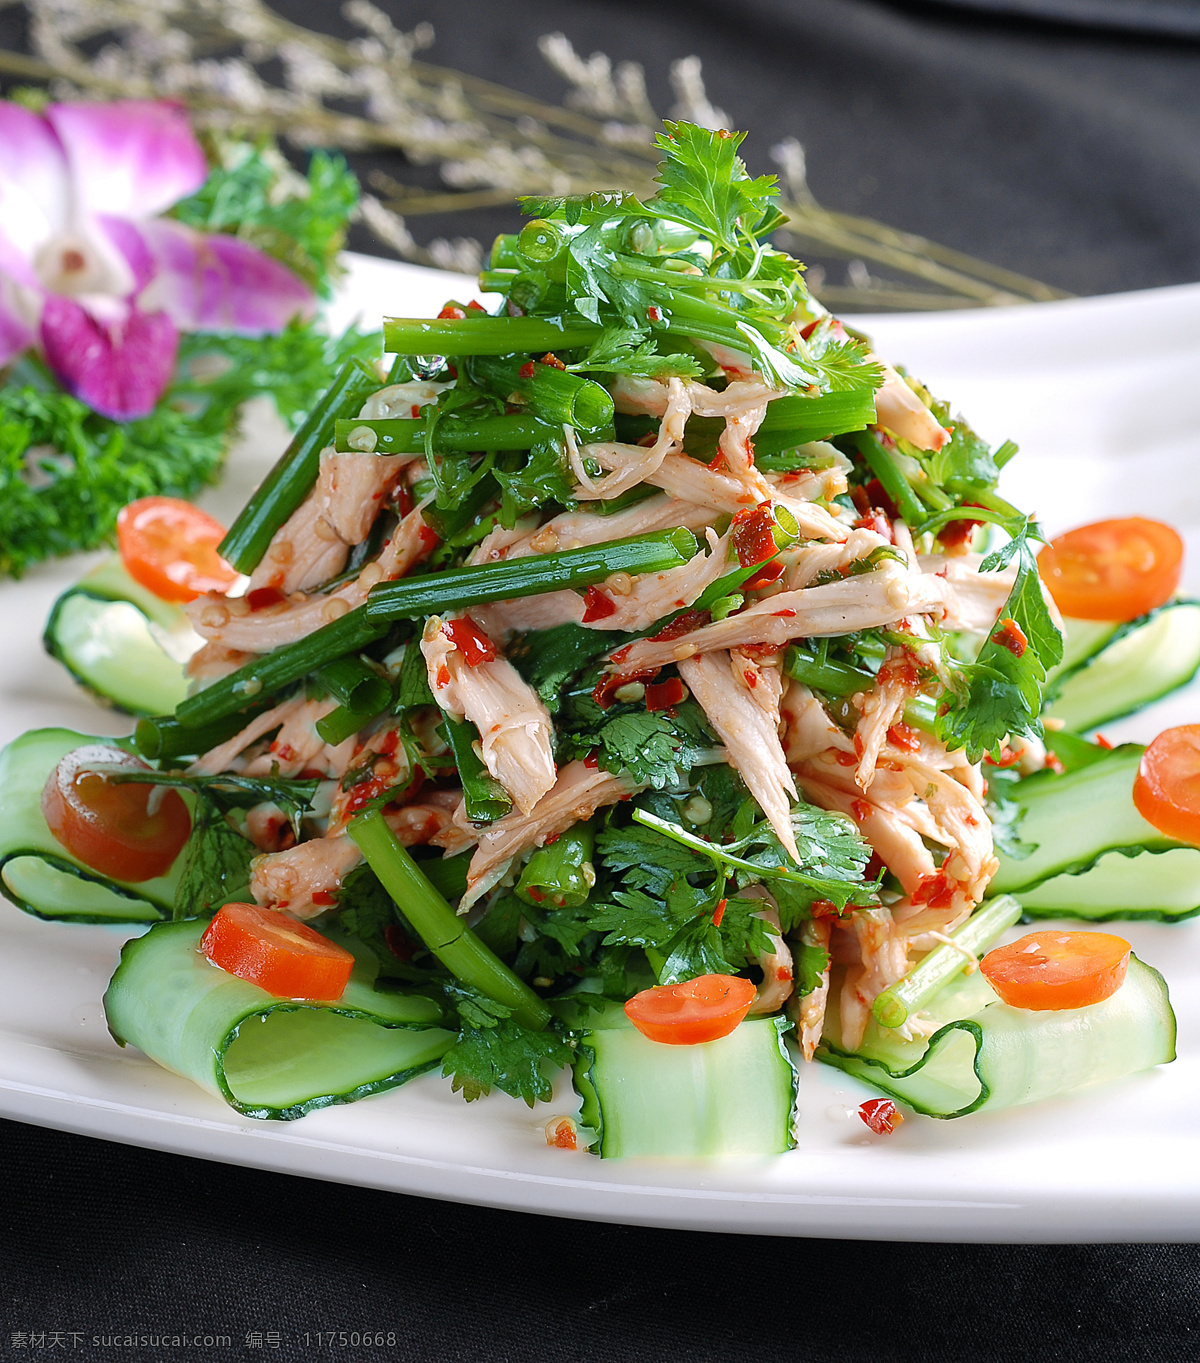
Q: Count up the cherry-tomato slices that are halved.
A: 7